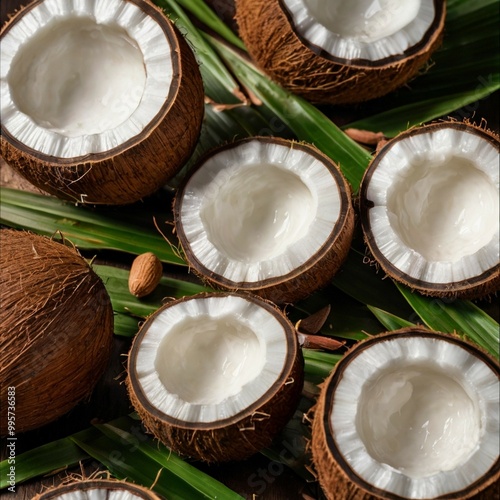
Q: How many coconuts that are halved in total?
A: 7